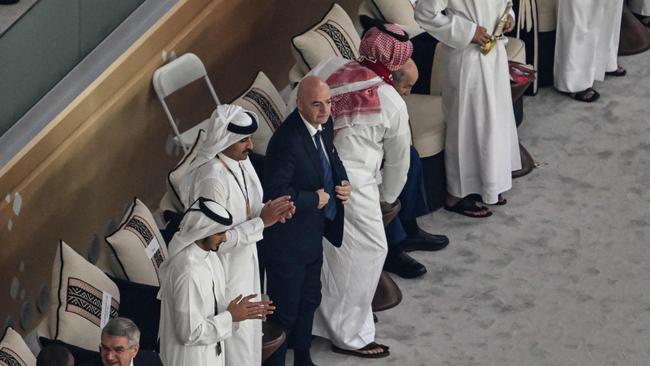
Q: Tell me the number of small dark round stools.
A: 4